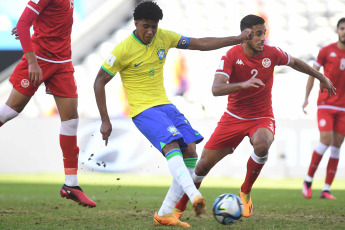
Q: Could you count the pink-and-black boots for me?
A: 3